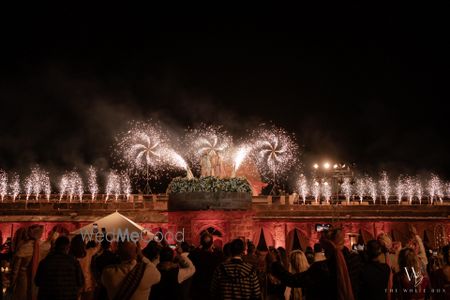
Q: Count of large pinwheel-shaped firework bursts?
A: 3